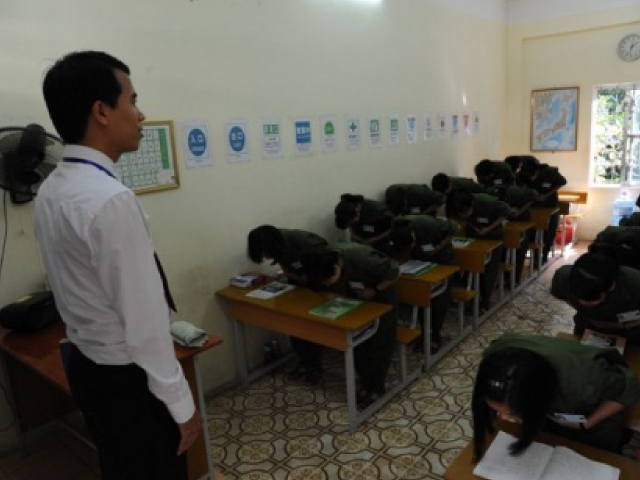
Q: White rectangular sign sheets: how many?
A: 14